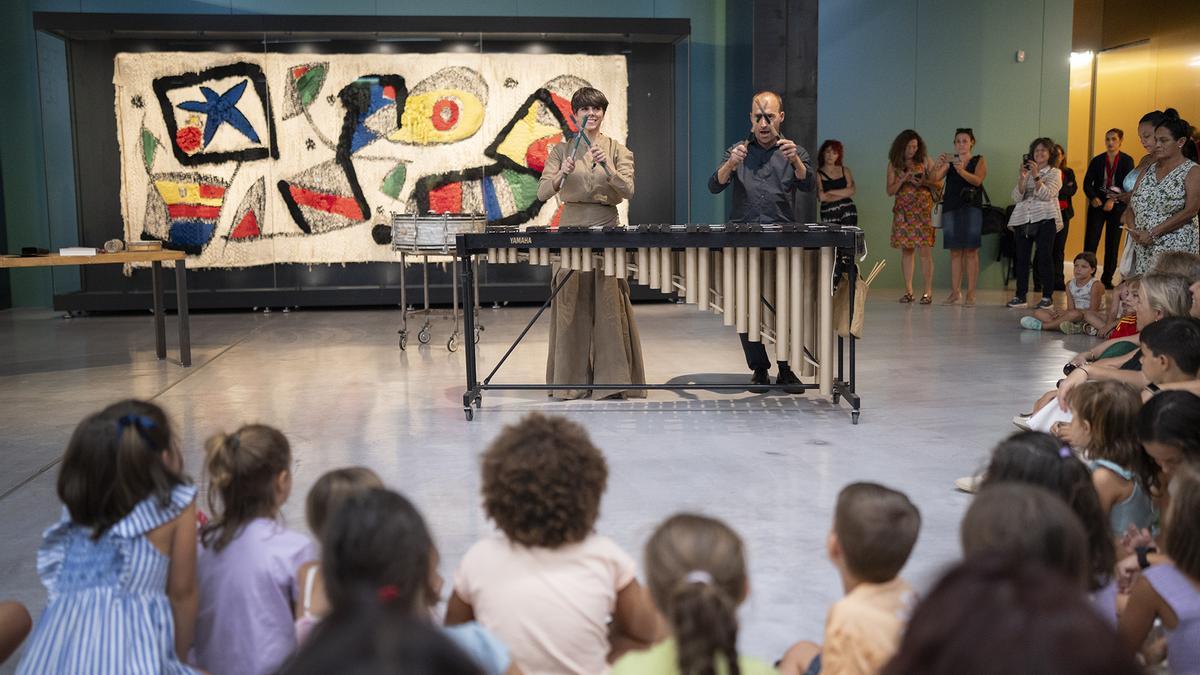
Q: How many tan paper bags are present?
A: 1